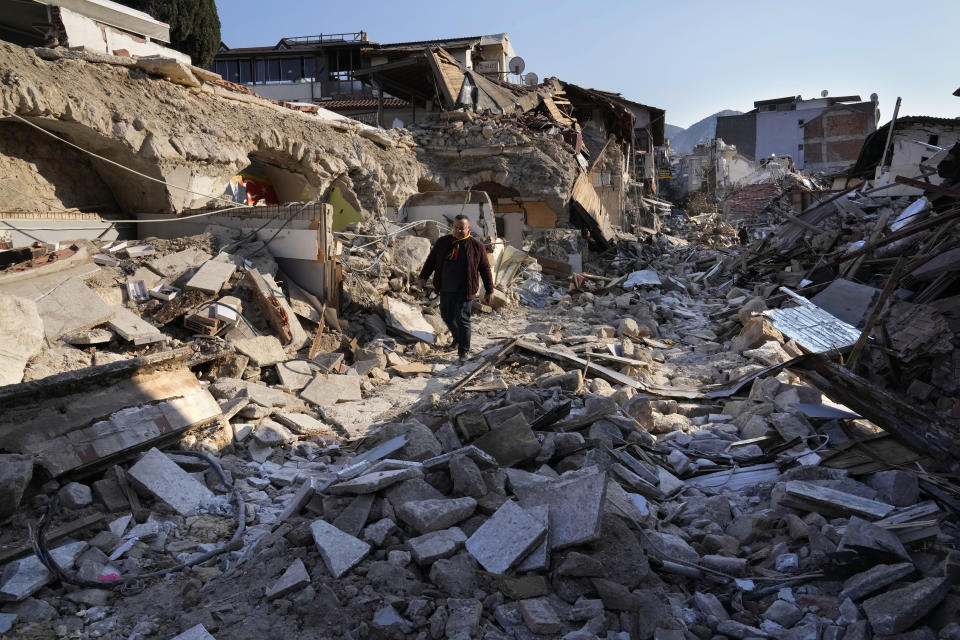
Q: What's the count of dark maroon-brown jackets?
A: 1